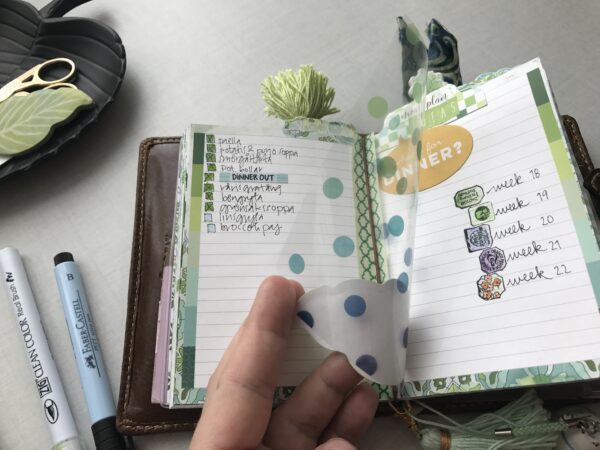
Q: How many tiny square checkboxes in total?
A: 10